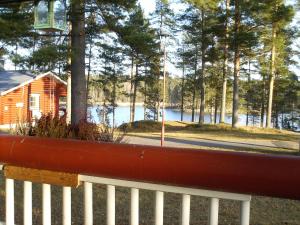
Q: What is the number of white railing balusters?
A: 11